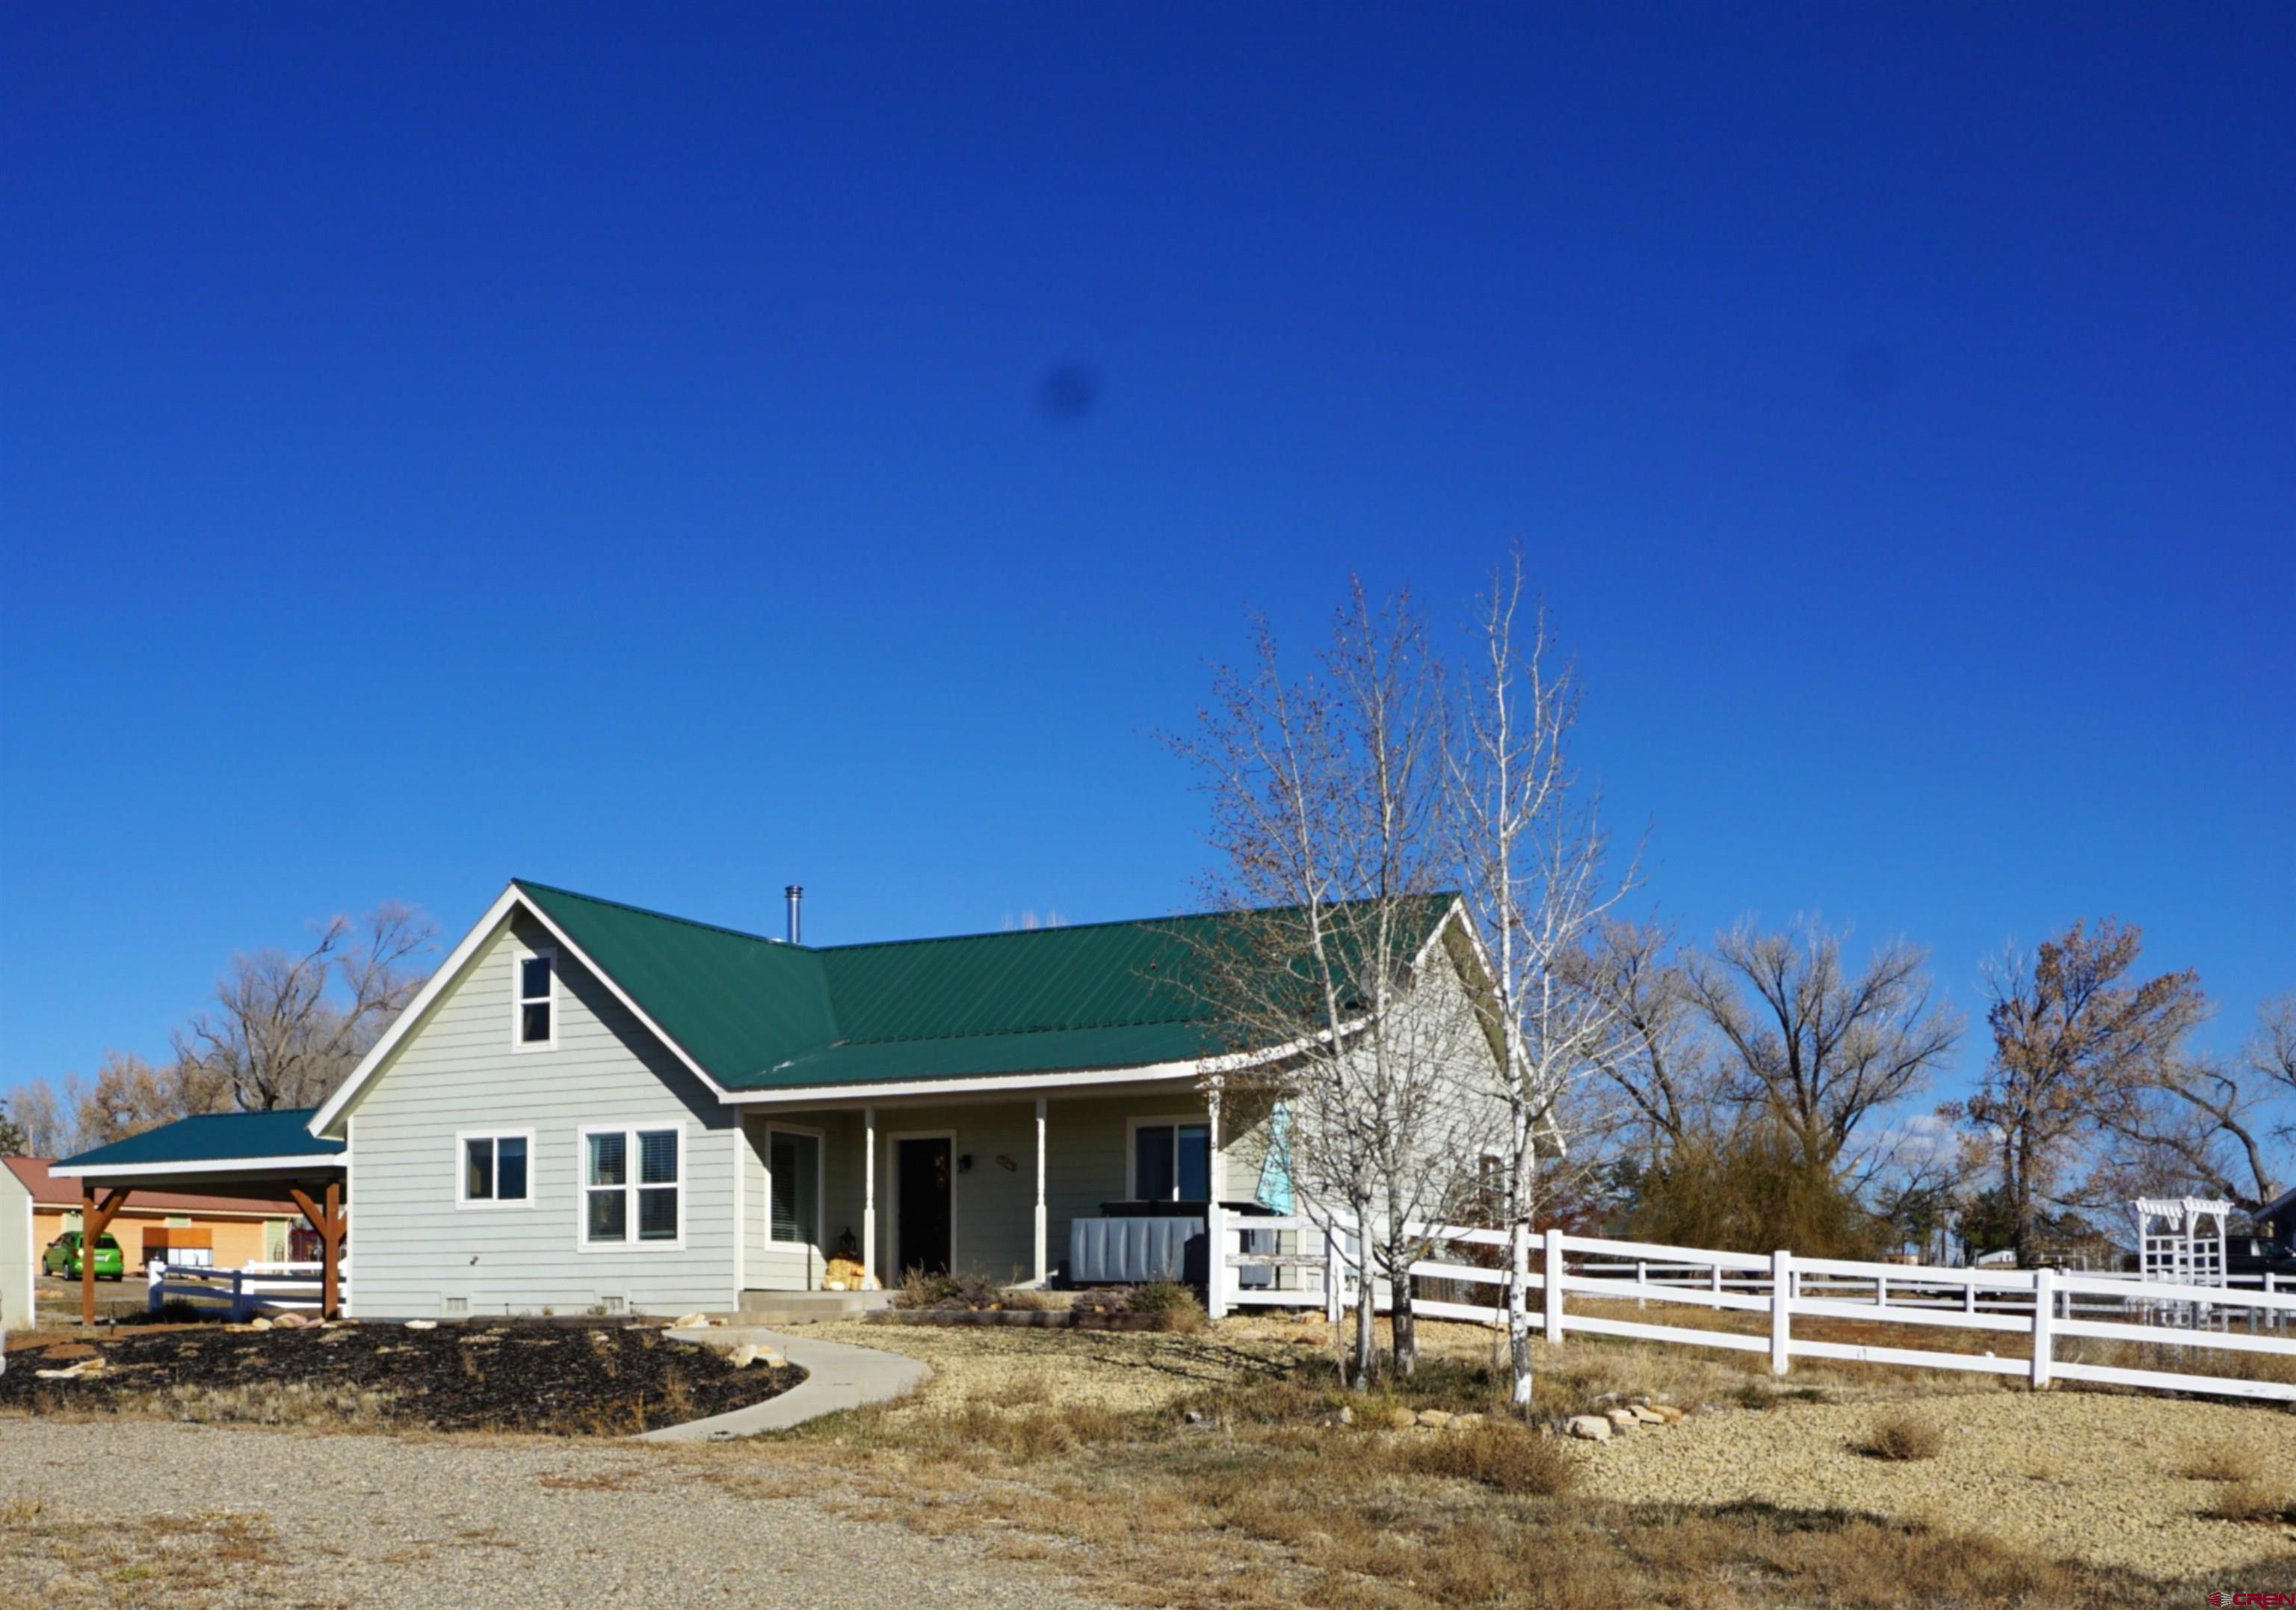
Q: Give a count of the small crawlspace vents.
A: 2